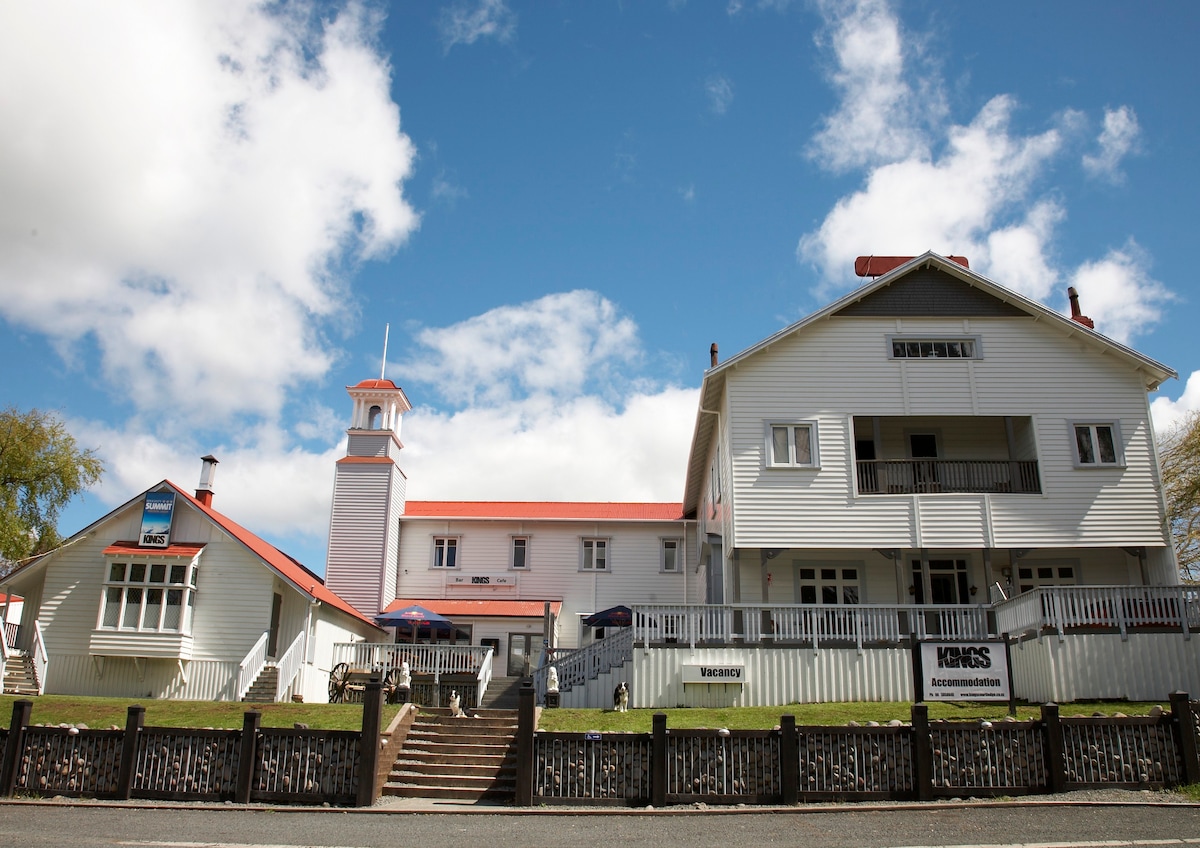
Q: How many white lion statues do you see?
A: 2